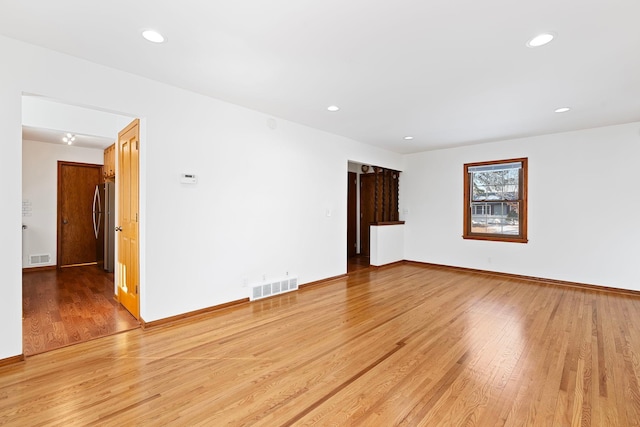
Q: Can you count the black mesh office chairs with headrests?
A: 0